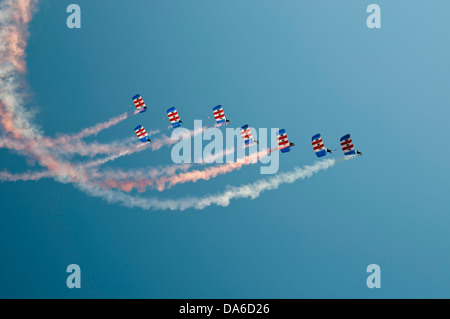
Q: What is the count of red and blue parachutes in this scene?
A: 8